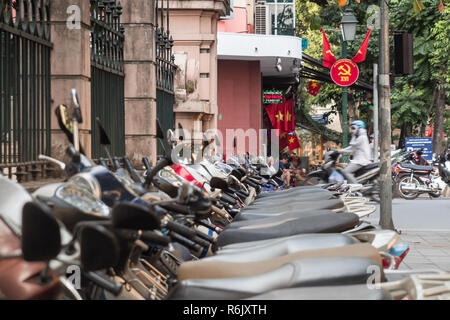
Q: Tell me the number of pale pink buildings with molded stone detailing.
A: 1